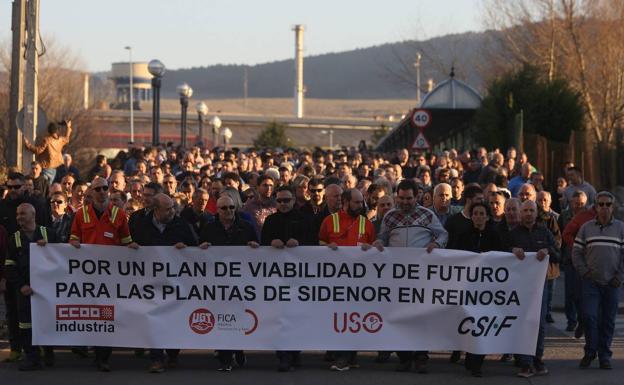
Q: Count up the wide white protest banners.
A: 1